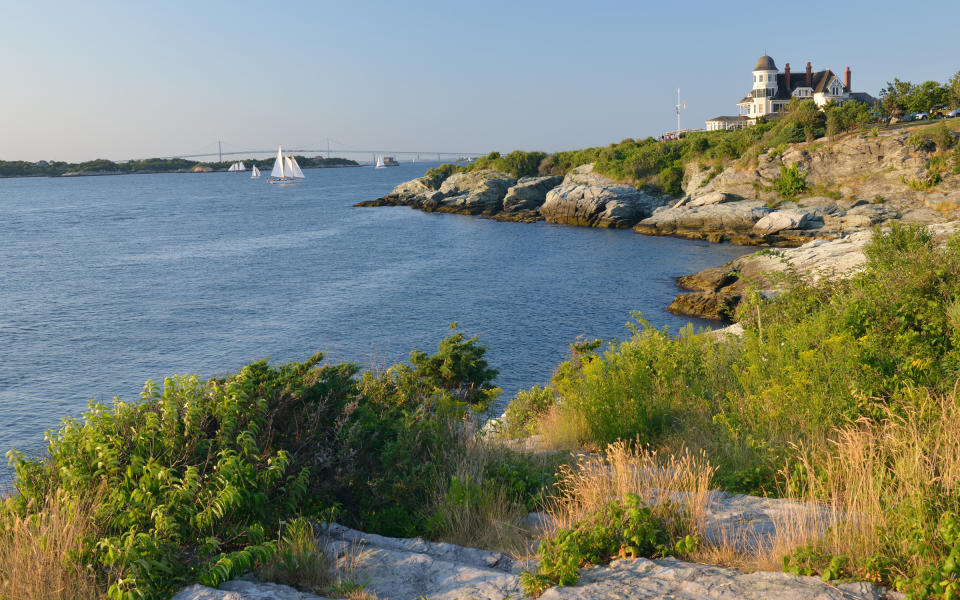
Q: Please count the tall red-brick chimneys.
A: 3